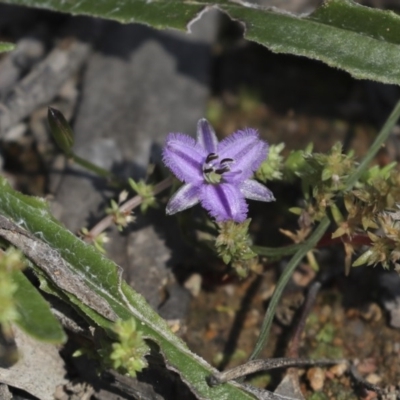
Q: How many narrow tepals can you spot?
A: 3